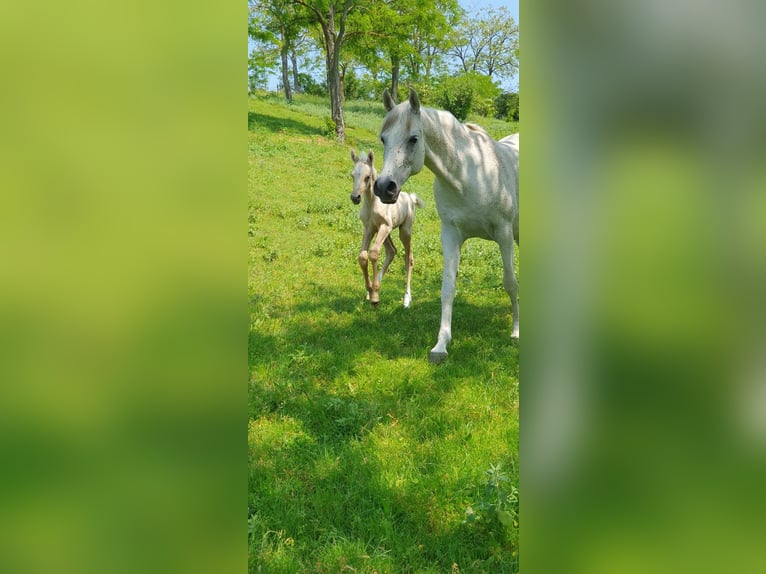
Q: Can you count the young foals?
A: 1